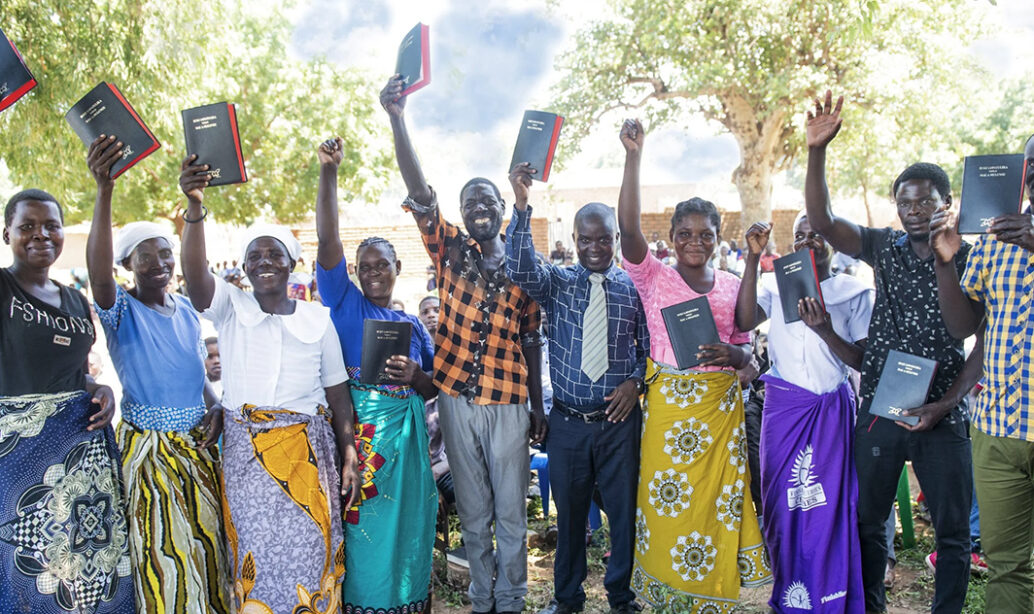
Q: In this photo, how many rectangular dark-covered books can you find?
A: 10